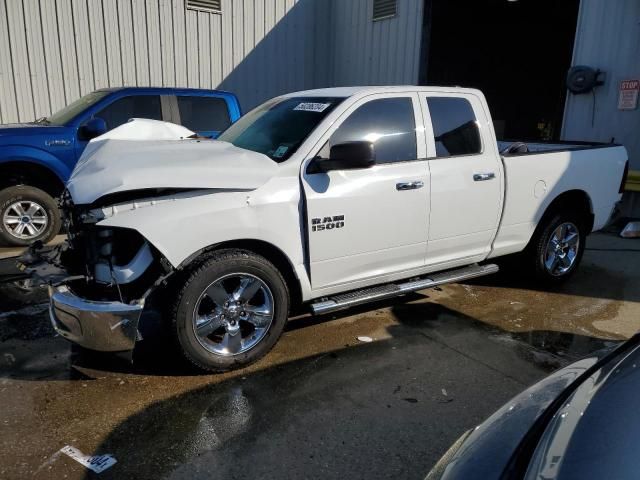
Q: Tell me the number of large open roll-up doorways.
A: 1